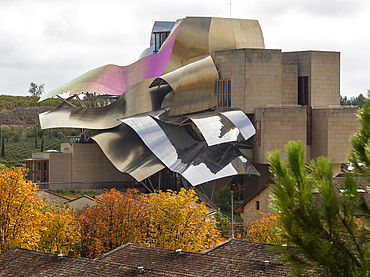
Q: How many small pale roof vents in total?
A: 5